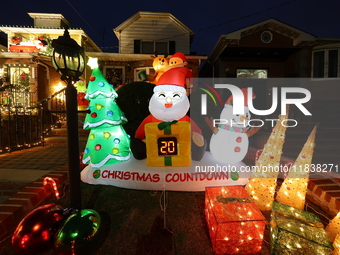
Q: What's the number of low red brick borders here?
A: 2